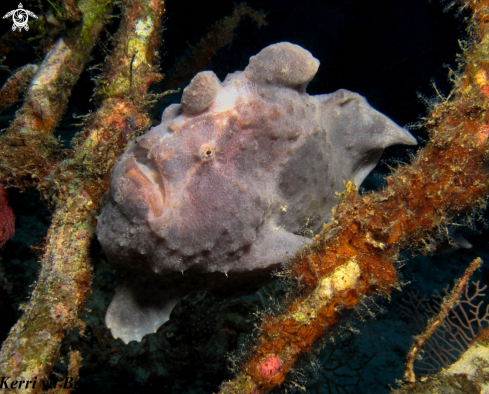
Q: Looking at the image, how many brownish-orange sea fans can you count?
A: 1